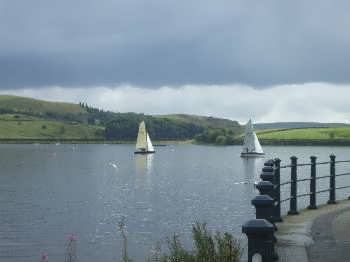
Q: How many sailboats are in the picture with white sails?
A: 2